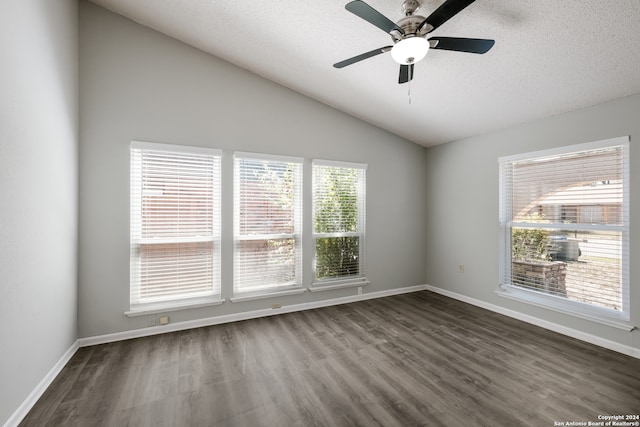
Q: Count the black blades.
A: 5